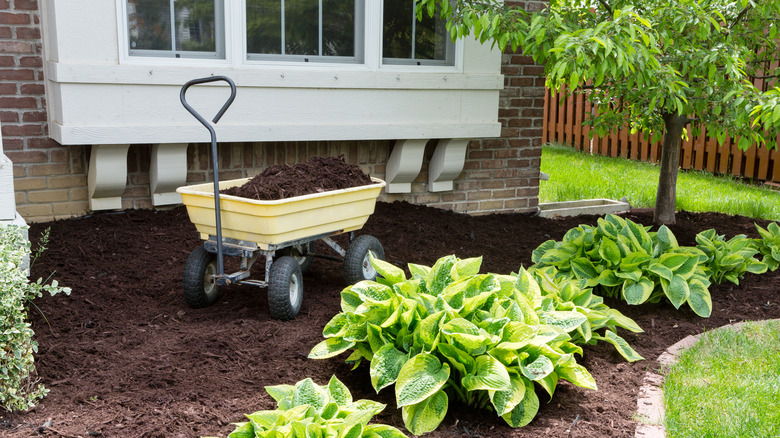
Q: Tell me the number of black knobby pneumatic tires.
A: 4